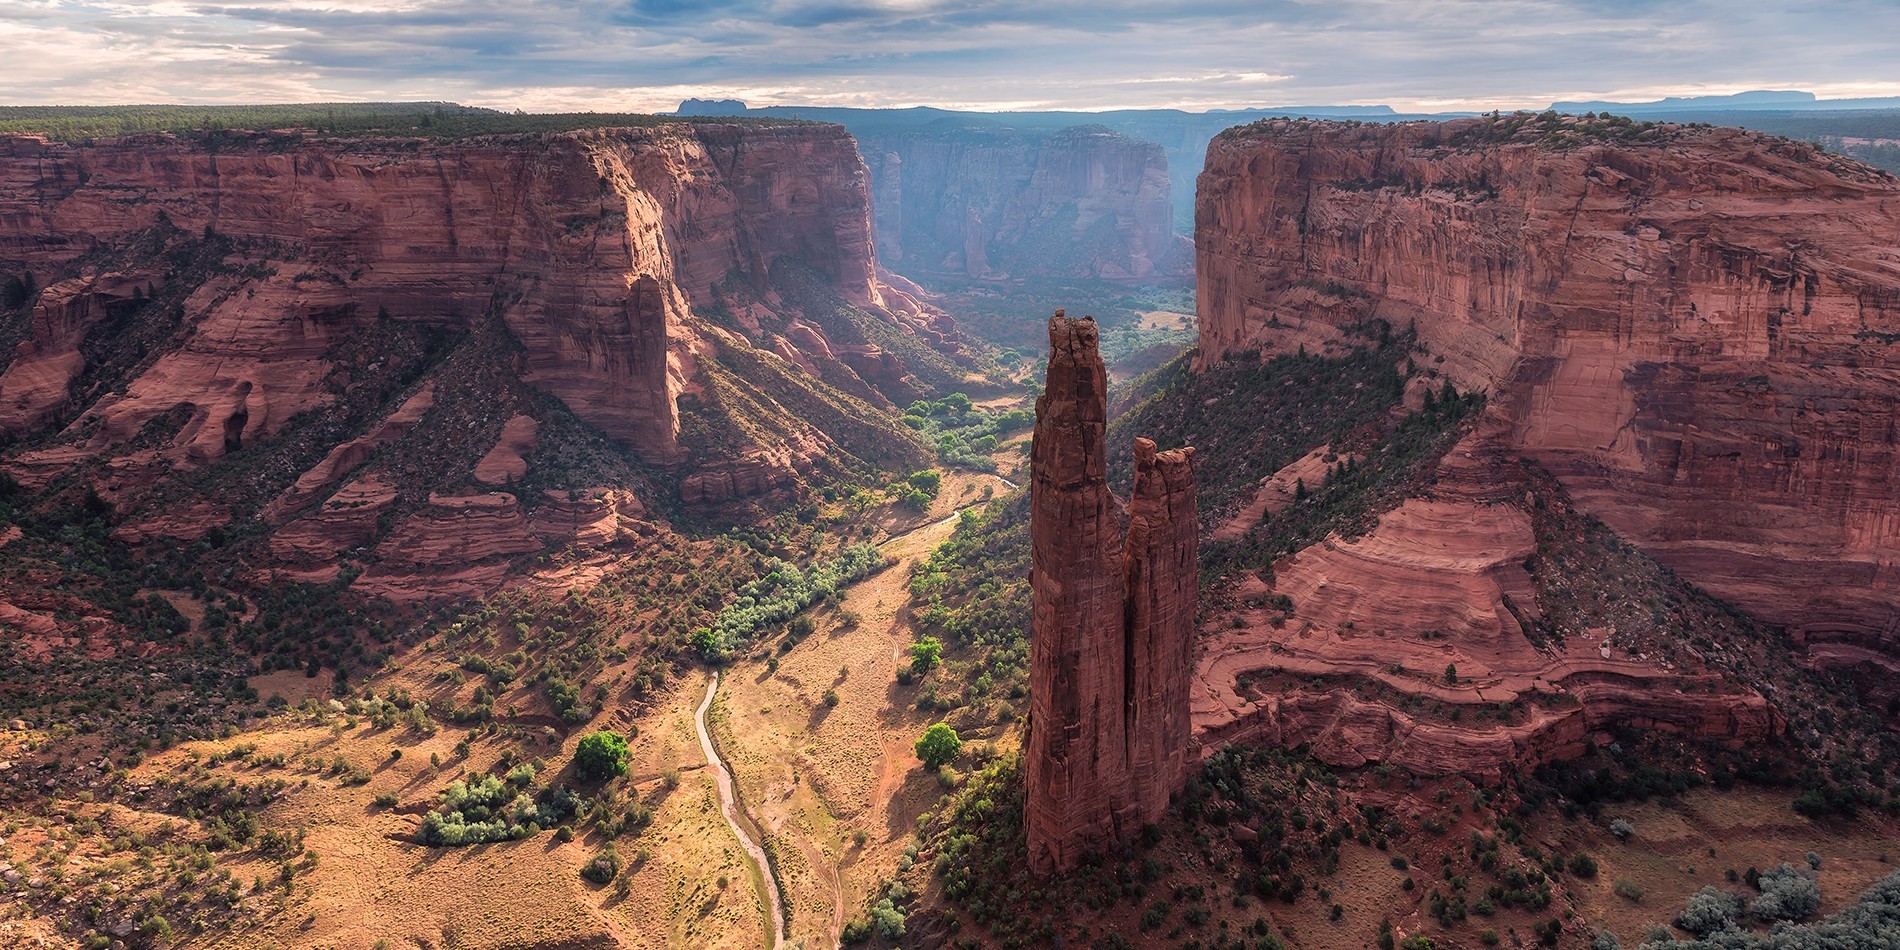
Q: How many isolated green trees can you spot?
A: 3